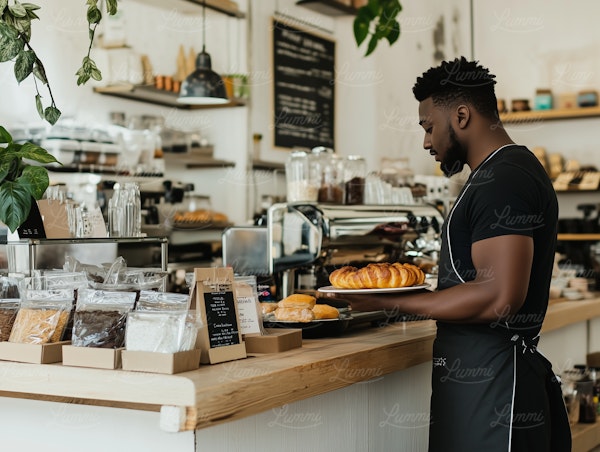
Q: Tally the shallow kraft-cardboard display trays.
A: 4